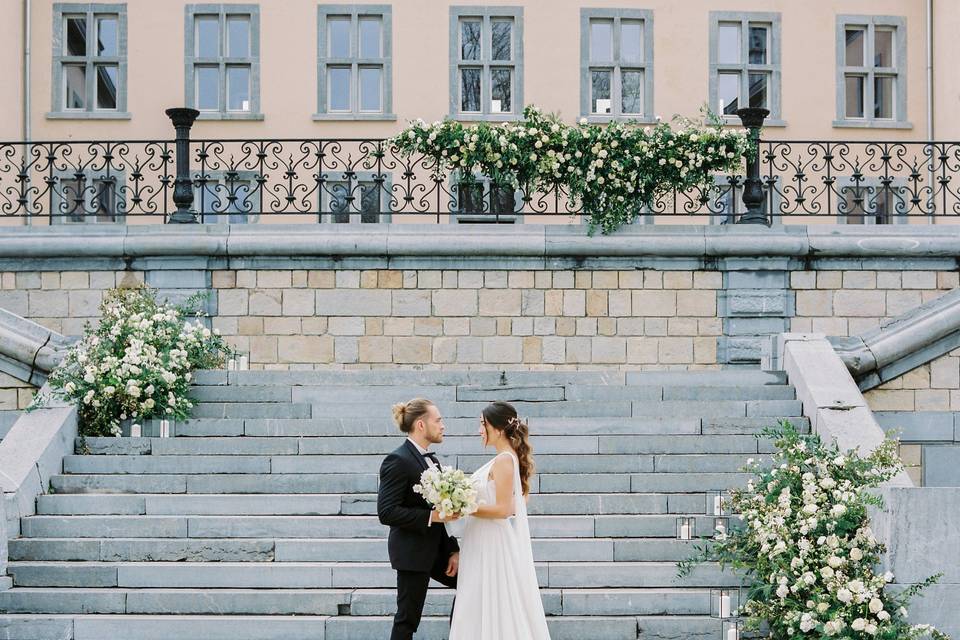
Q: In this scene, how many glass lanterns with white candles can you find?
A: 9